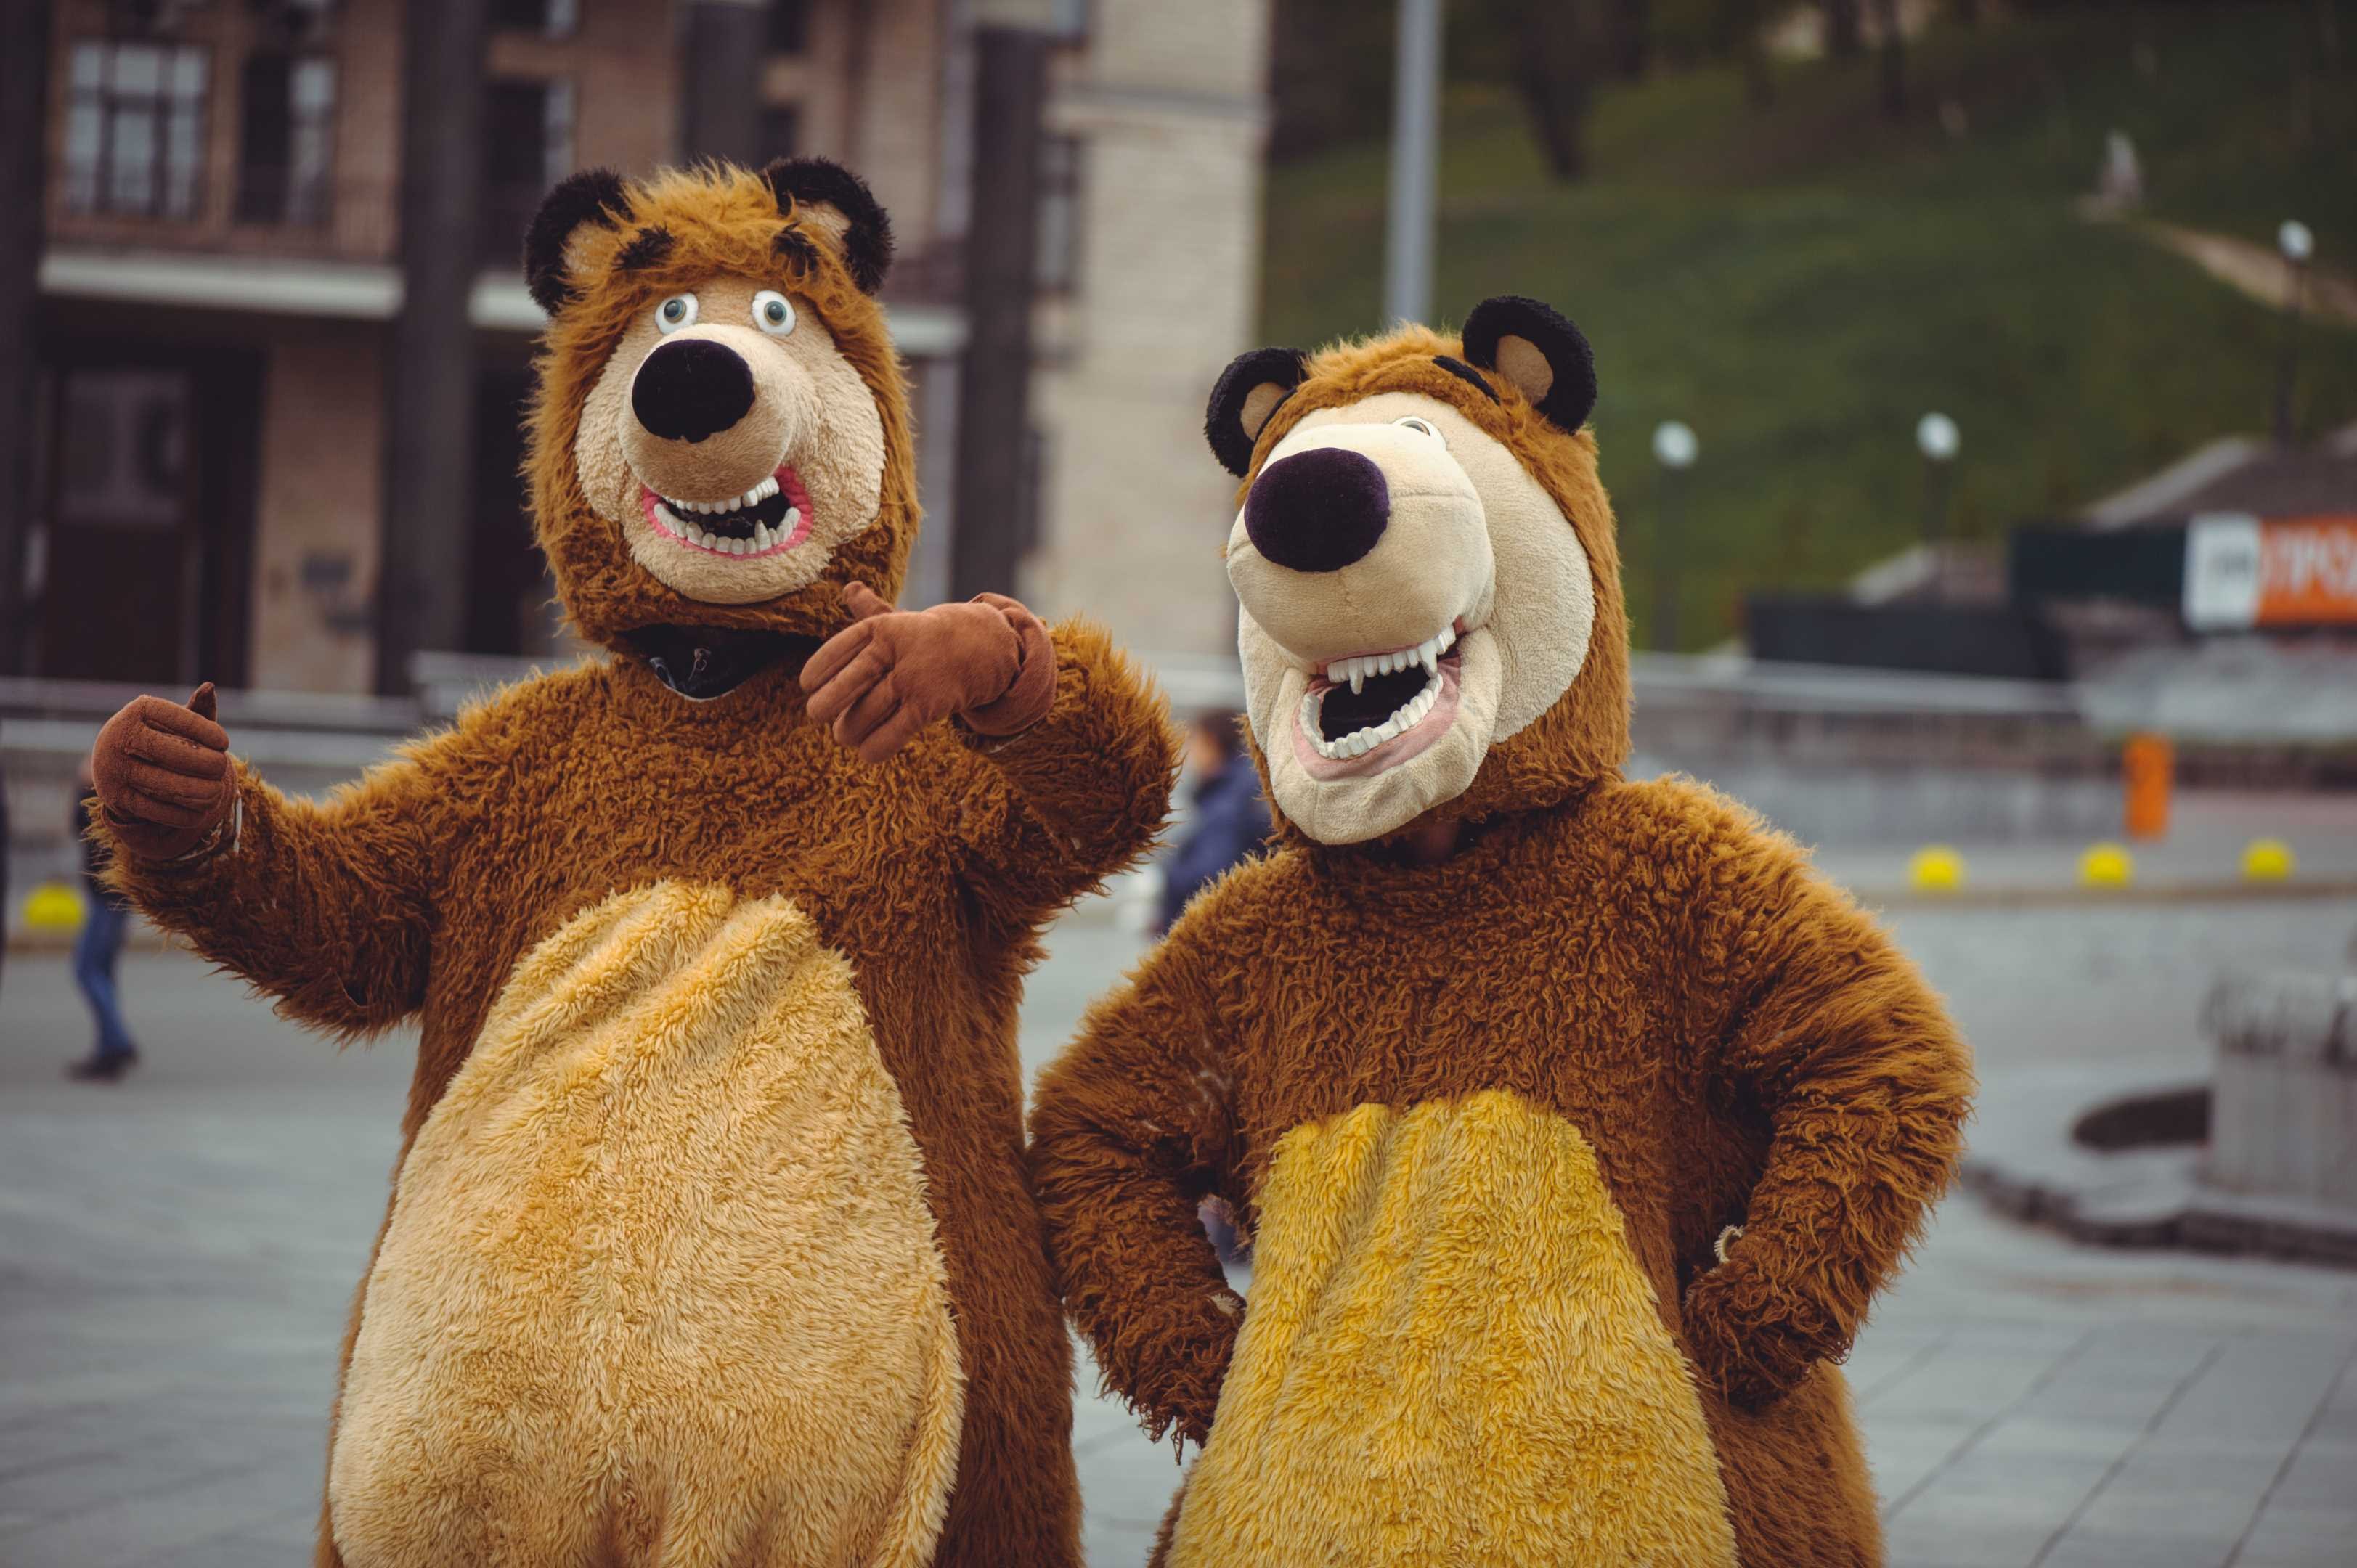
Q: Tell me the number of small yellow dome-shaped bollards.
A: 4